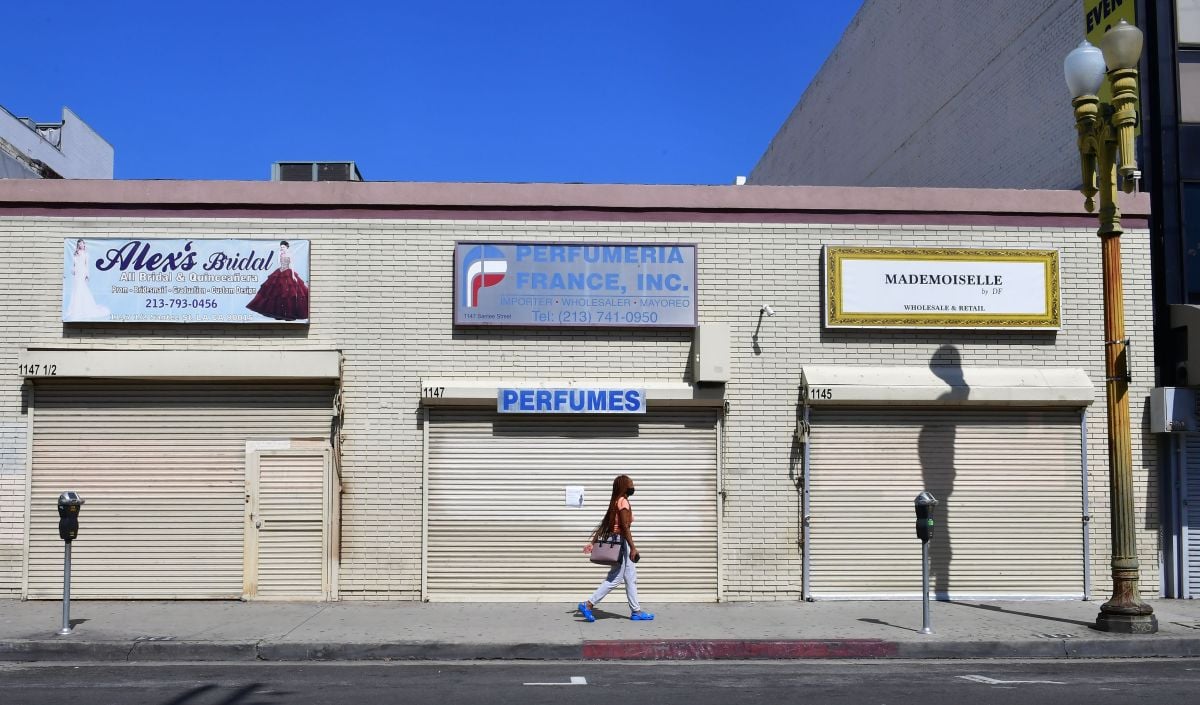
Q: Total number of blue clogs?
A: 2